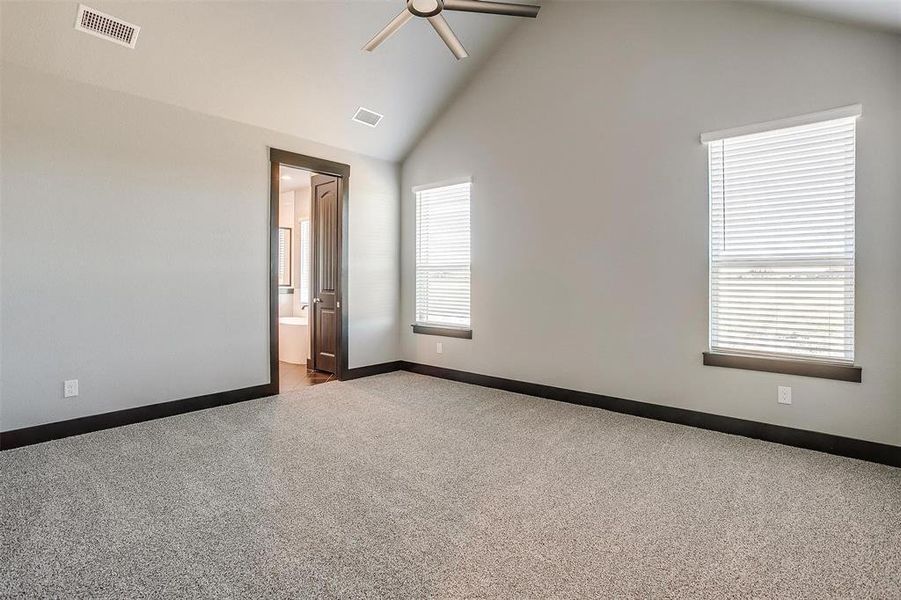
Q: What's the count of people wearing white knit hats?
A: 0